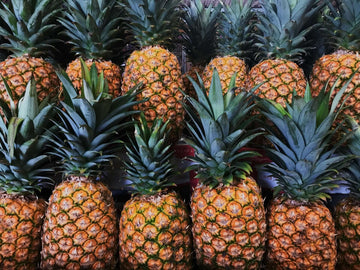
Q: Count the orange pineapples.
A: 12